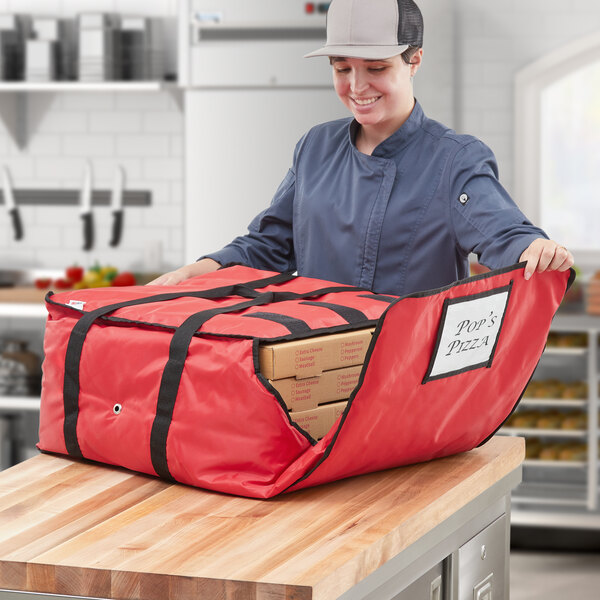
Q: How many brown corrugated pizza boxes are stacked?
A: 3